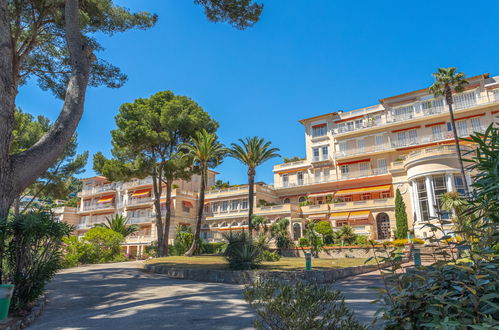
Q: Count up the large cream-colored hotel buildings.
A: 2